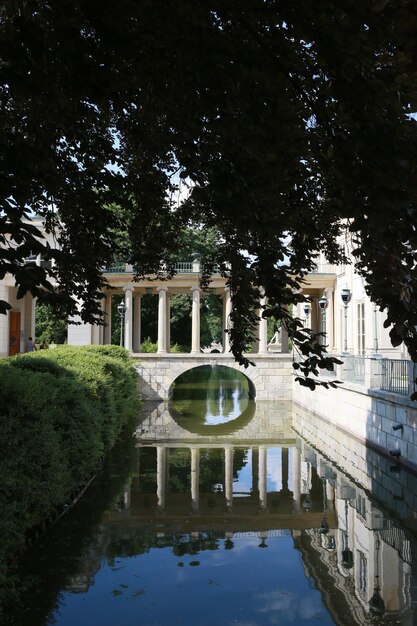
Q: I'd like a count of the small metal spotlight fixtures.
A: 2